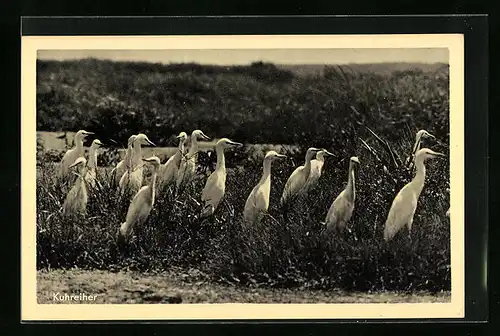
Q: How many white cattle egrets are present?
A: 15